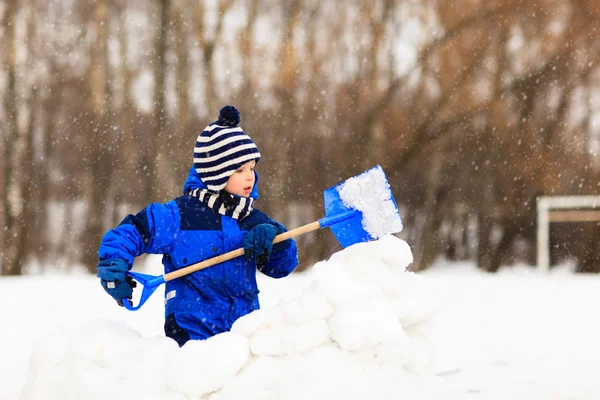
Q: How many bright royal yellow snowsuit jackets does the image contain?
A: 0